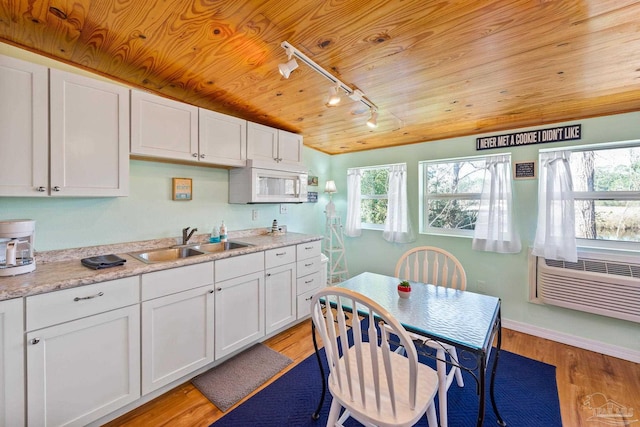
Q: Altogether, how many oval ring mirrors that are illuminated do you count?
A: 0